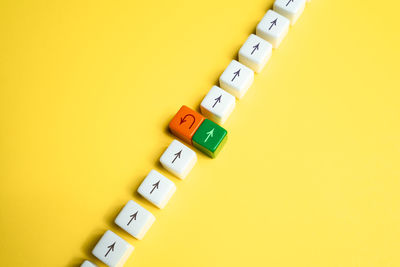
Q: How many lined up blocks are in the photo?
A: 12